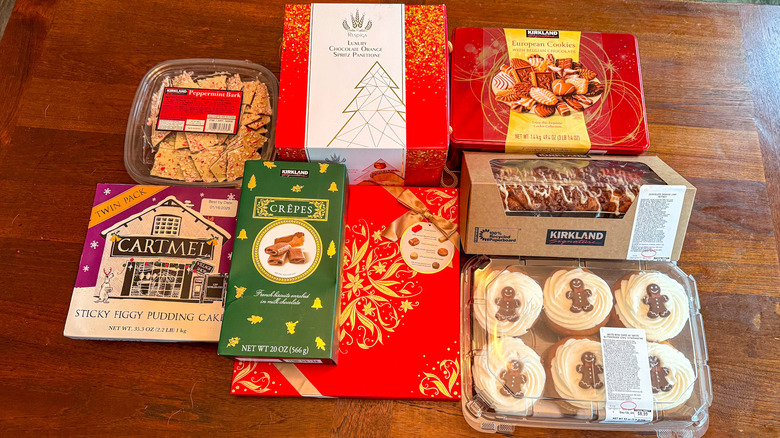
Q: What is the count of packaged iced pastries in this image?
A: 6